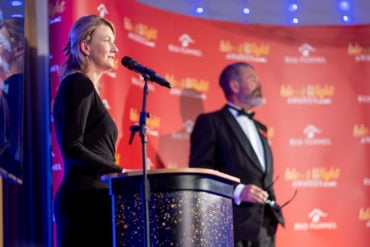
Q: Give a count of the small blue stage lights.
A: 6